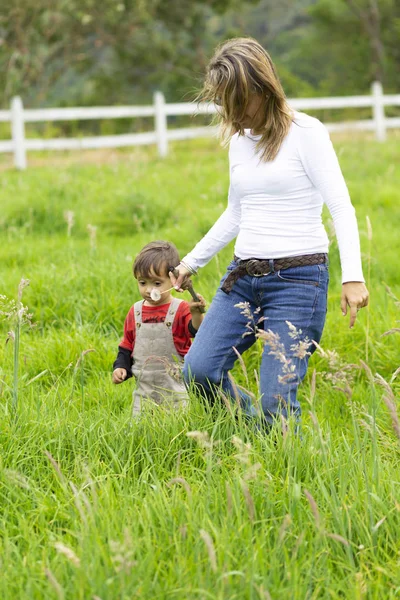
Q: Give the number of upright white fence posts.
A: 3